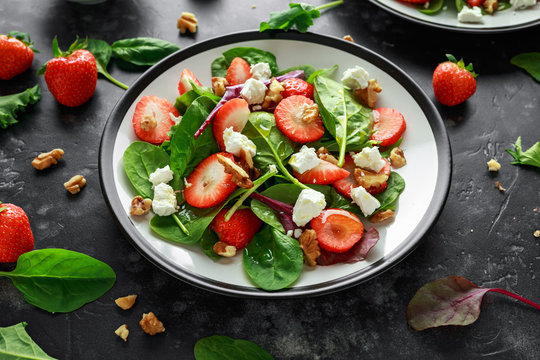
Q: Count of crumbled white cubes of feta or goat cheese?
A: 12